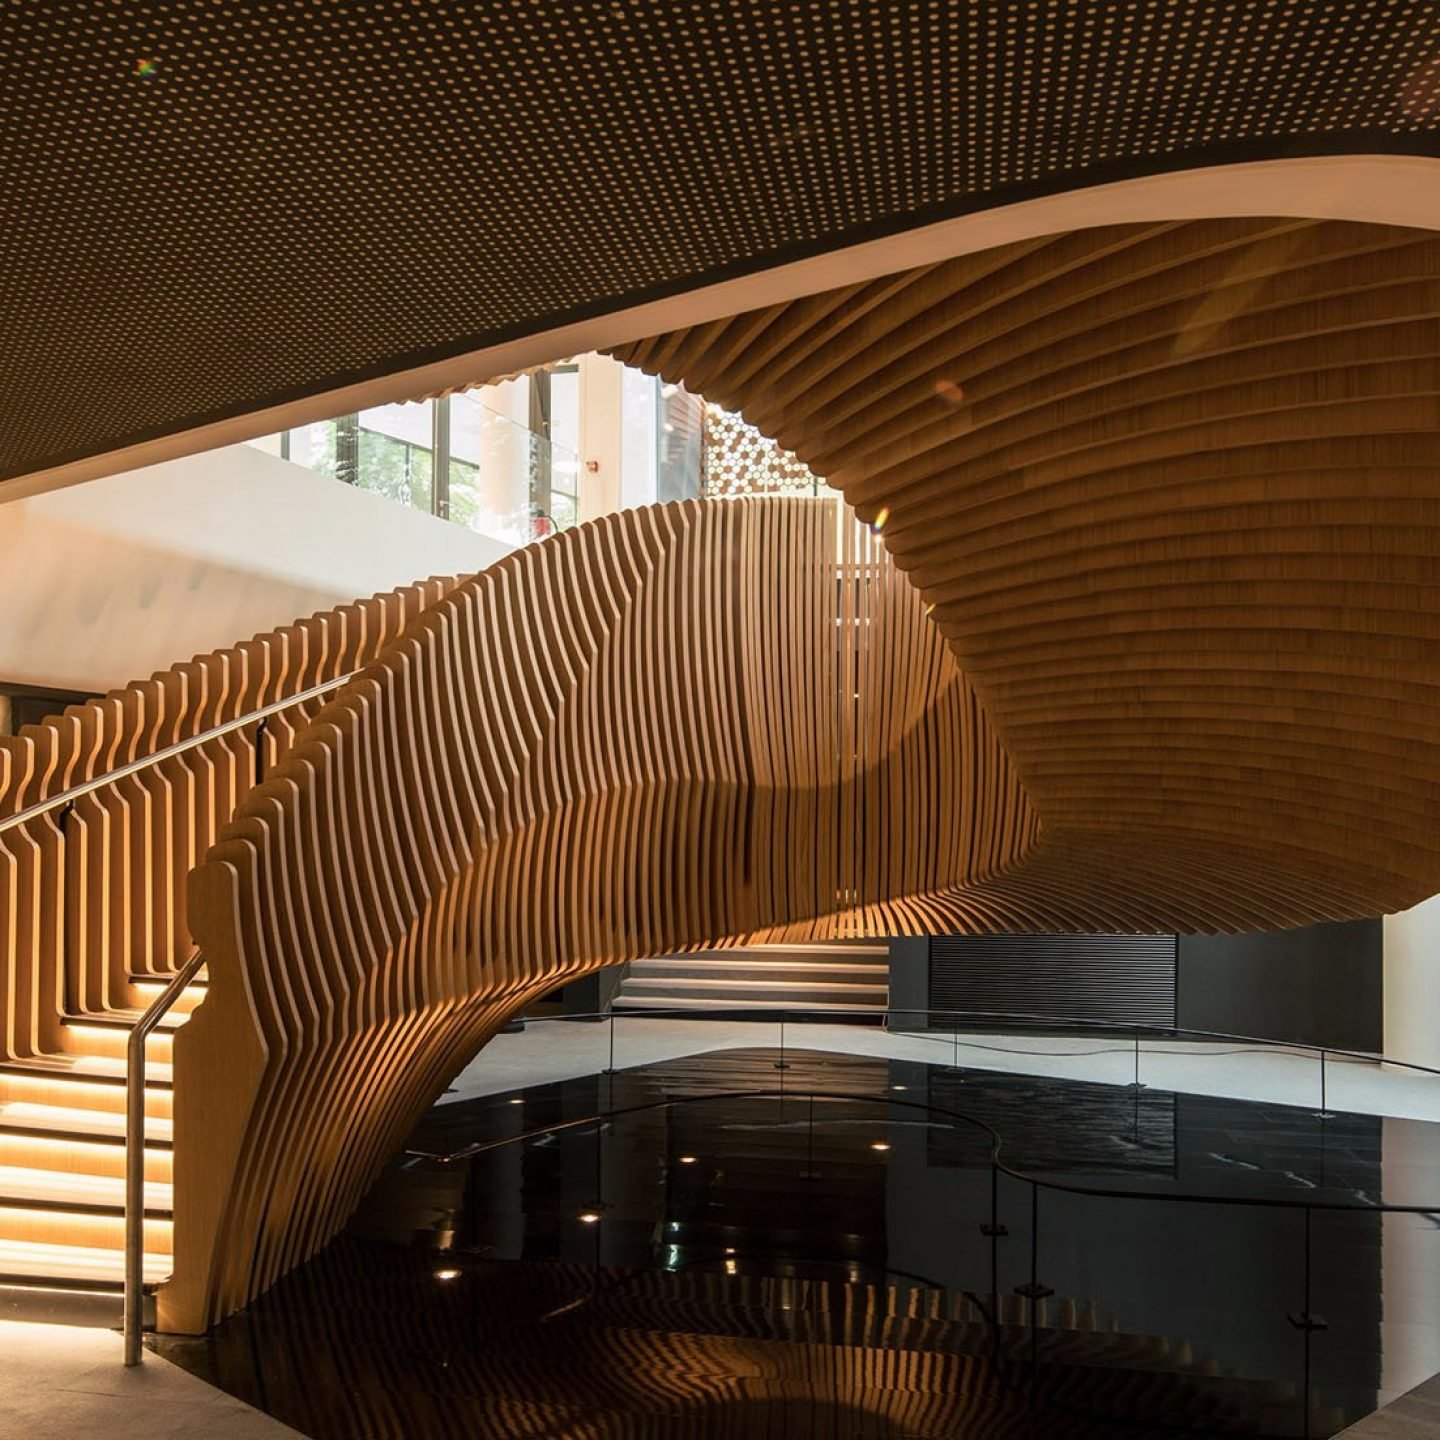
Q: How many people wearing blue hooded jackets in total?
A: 0